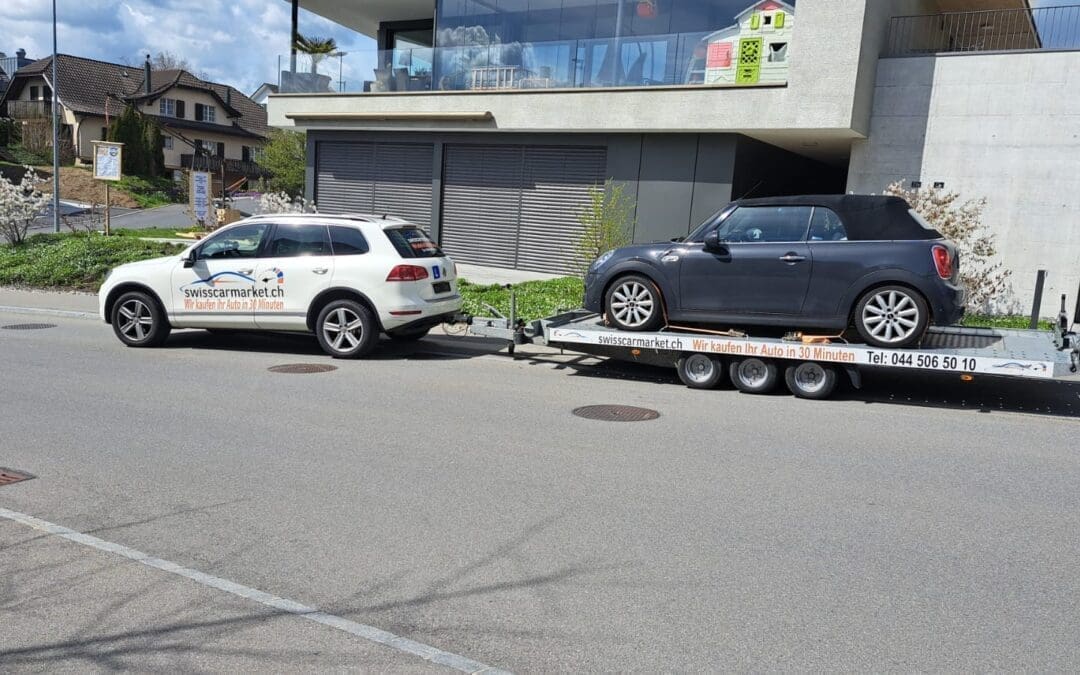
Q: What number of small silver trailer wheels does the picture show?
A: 3